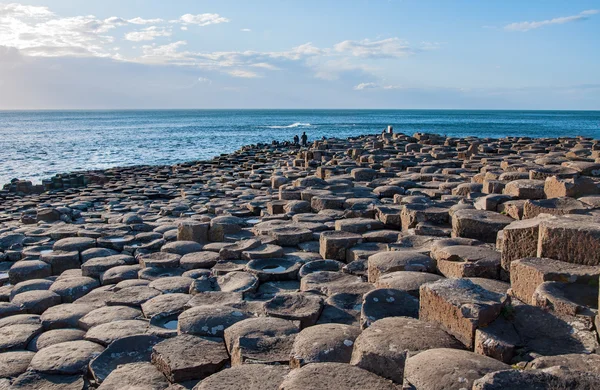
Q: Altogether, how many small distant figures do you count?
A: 2